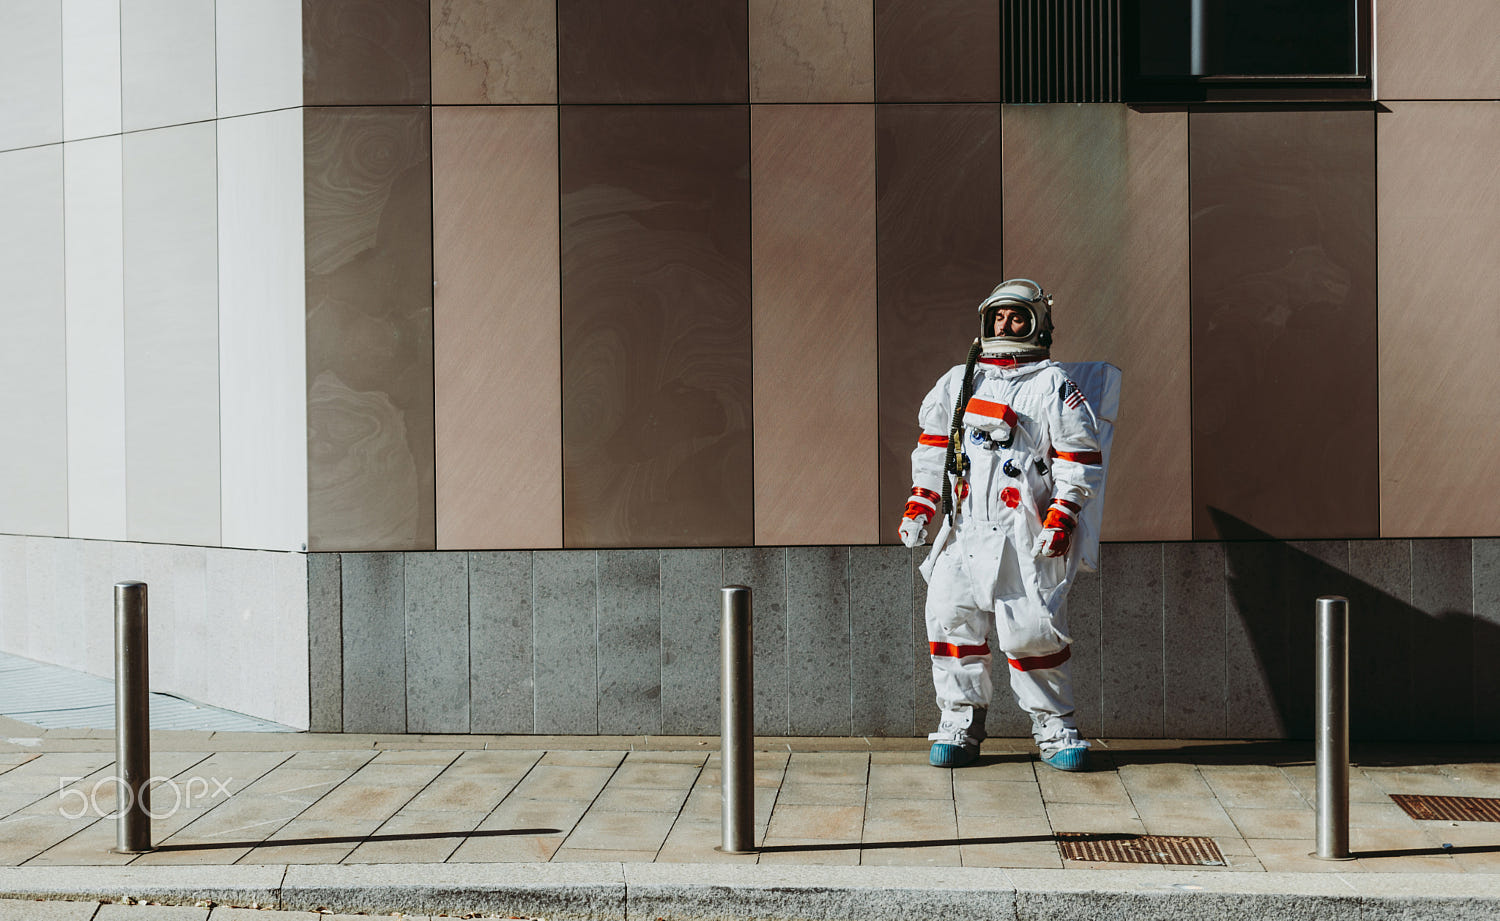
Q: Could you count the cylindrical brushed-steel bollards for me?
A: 3